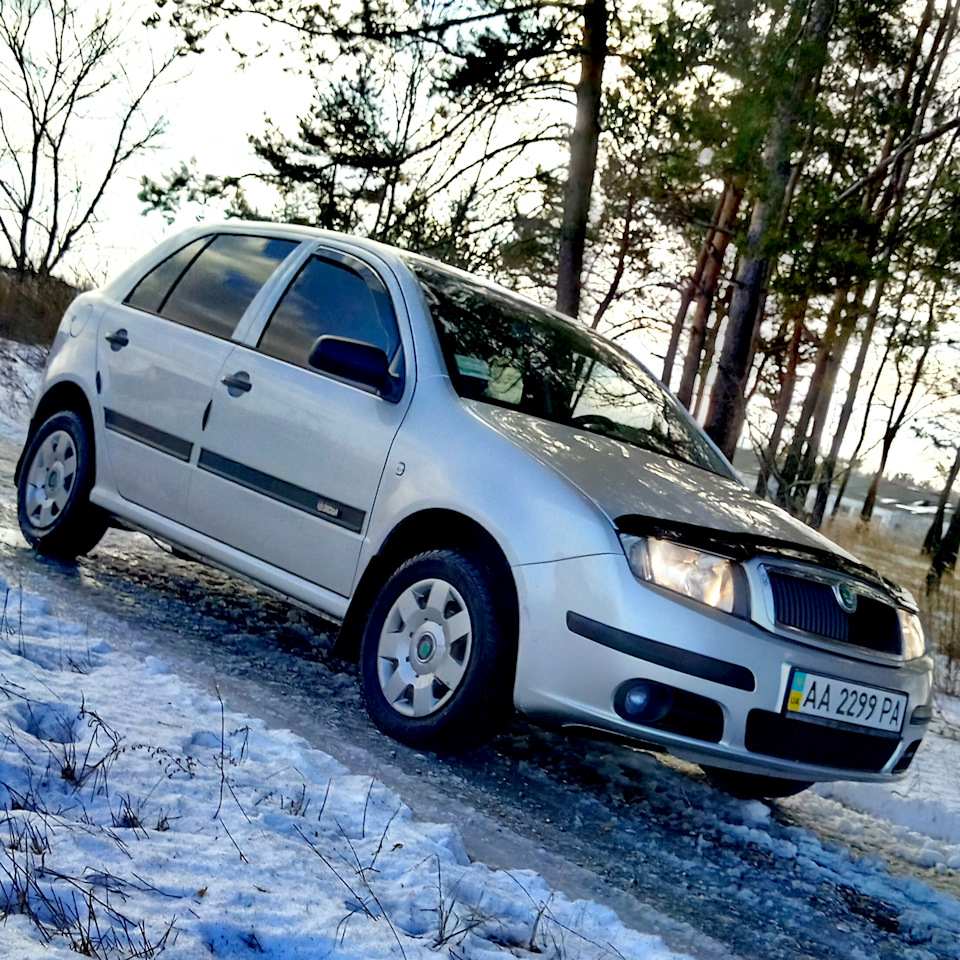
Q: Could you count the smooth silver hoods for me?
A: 1